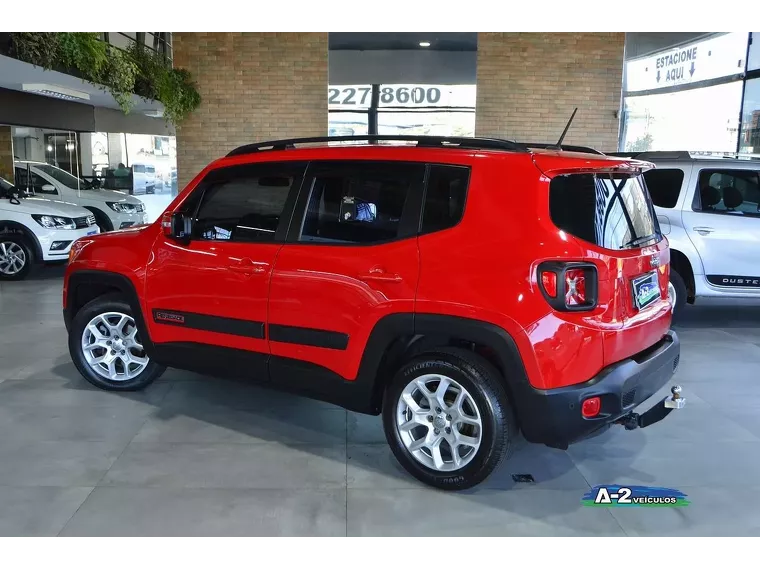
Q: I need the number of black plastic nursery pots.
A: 0